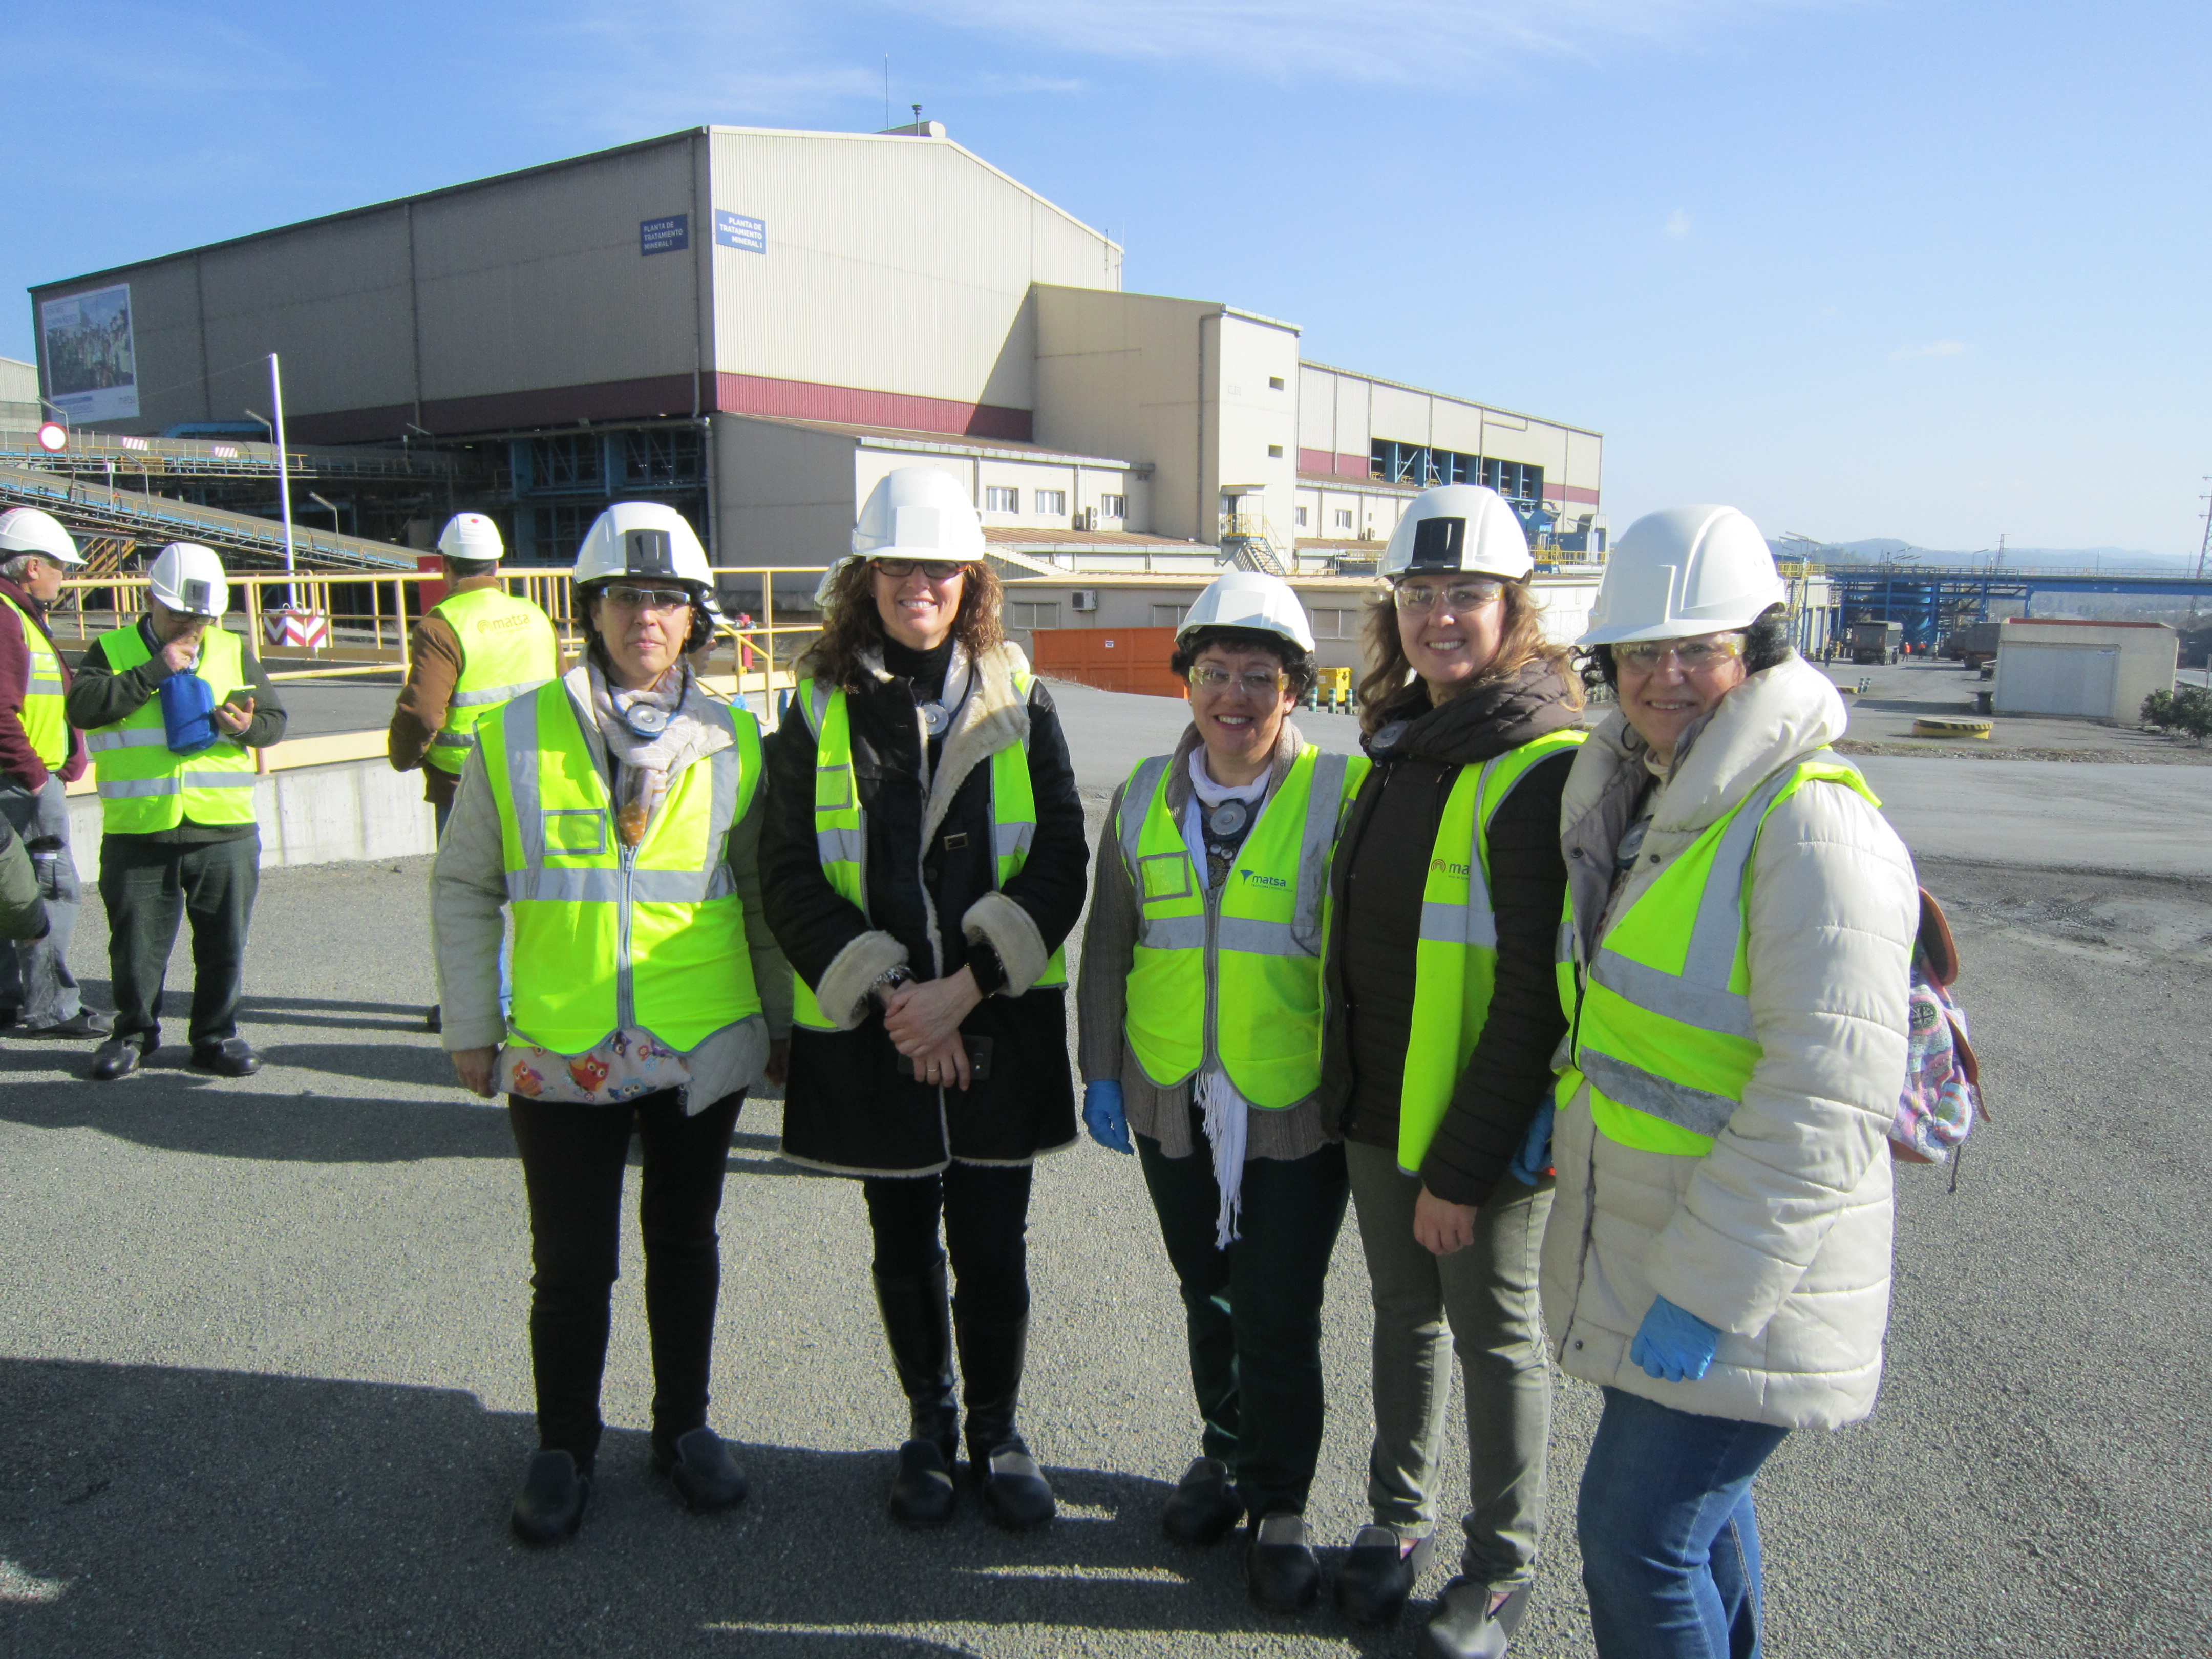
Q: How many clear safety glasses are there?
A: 3